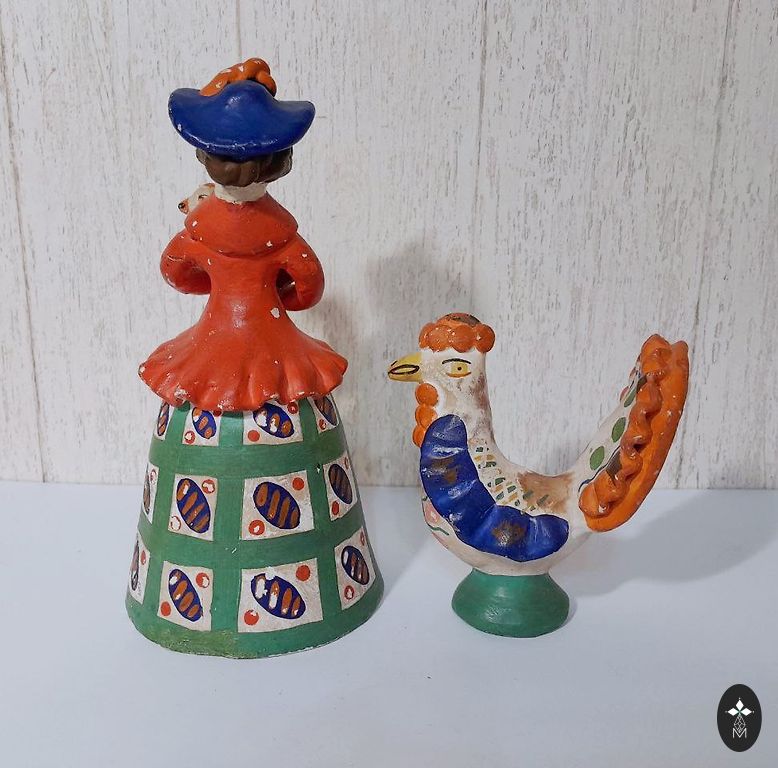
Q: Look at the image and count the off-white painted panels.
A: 12